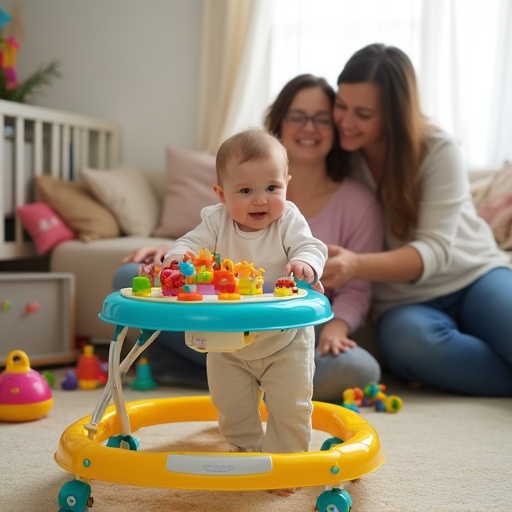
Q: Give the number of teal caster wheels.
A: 4